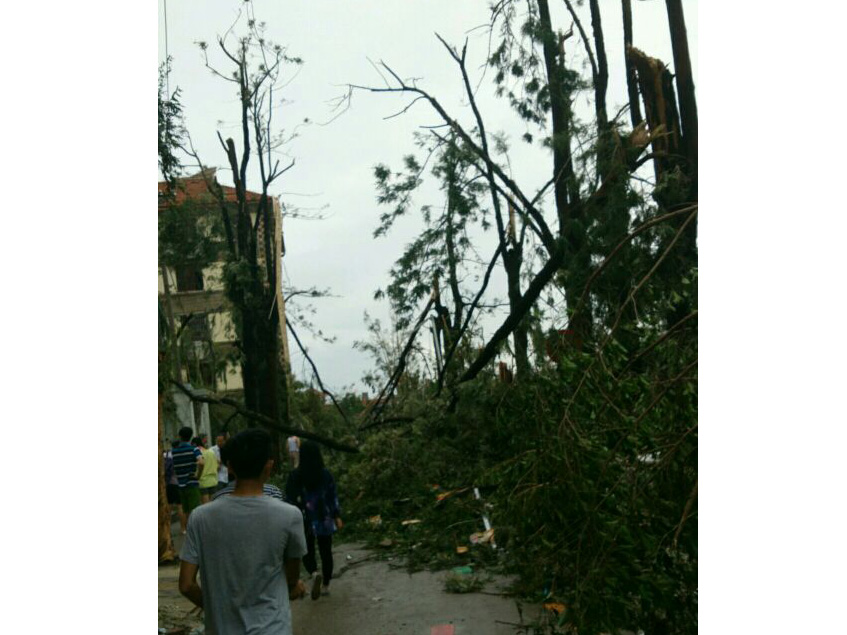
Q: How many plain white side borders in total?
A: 2